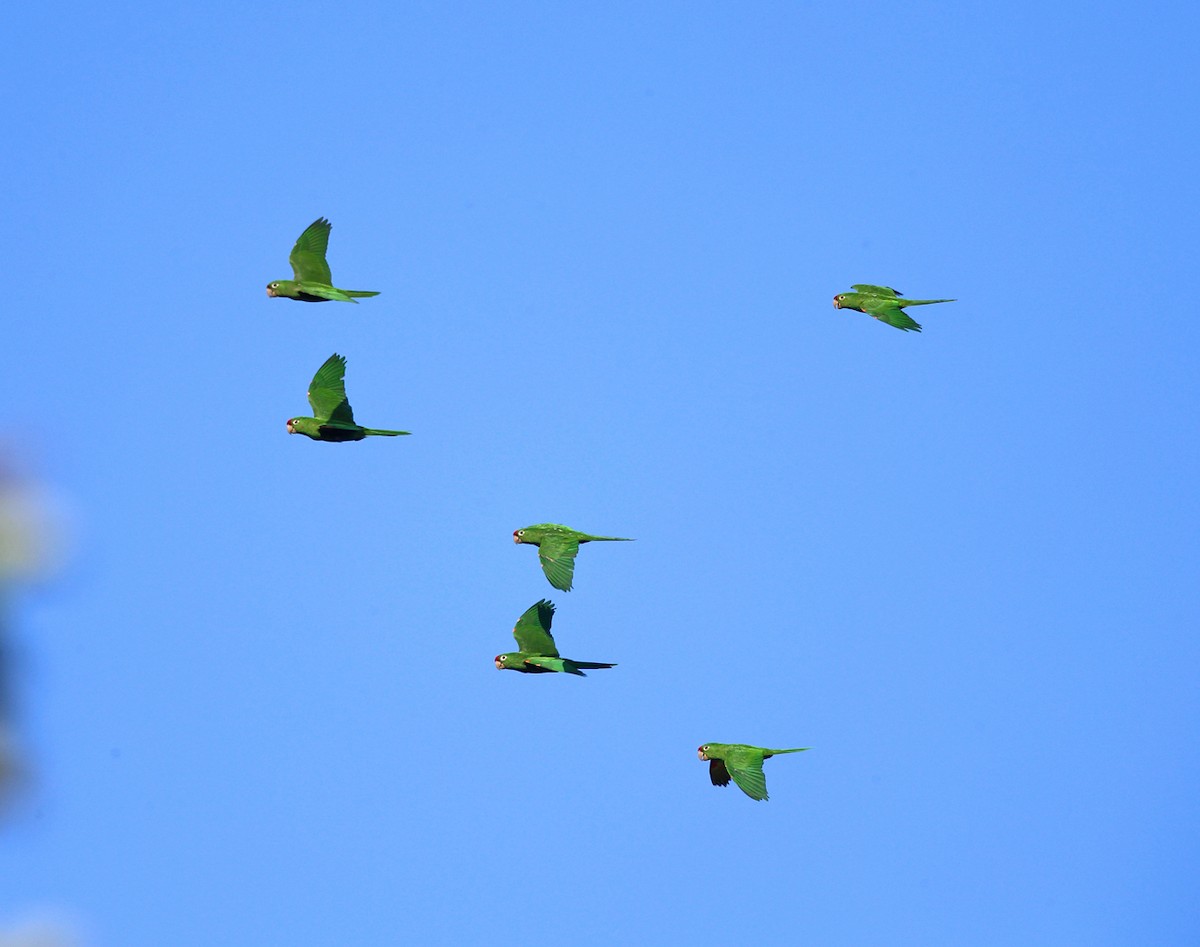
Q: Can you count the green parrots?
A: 6